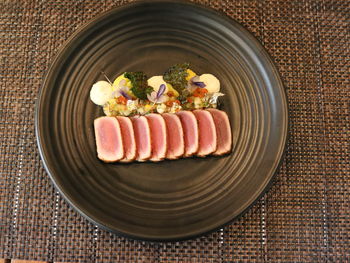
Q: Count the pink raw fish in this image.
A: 8